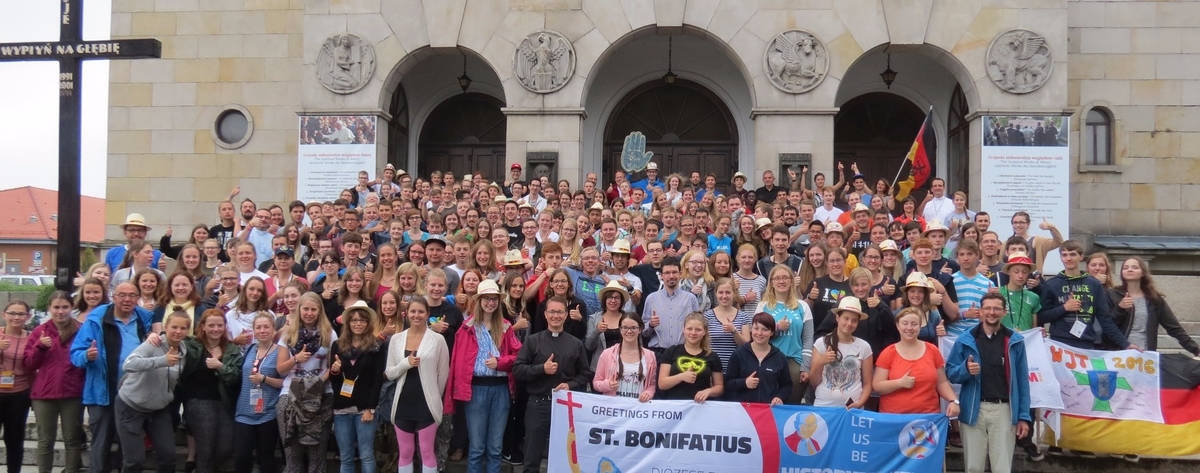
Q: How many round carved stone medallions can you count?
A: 4